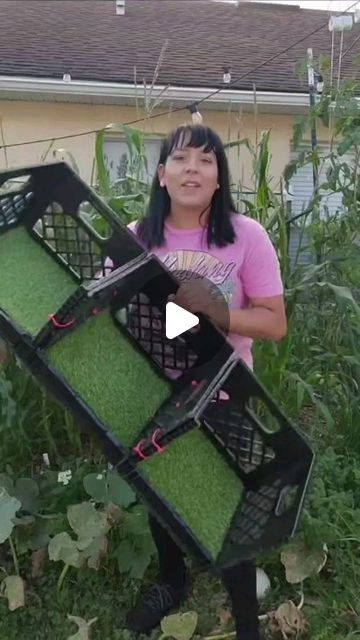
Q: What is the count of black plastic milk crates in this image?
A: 3